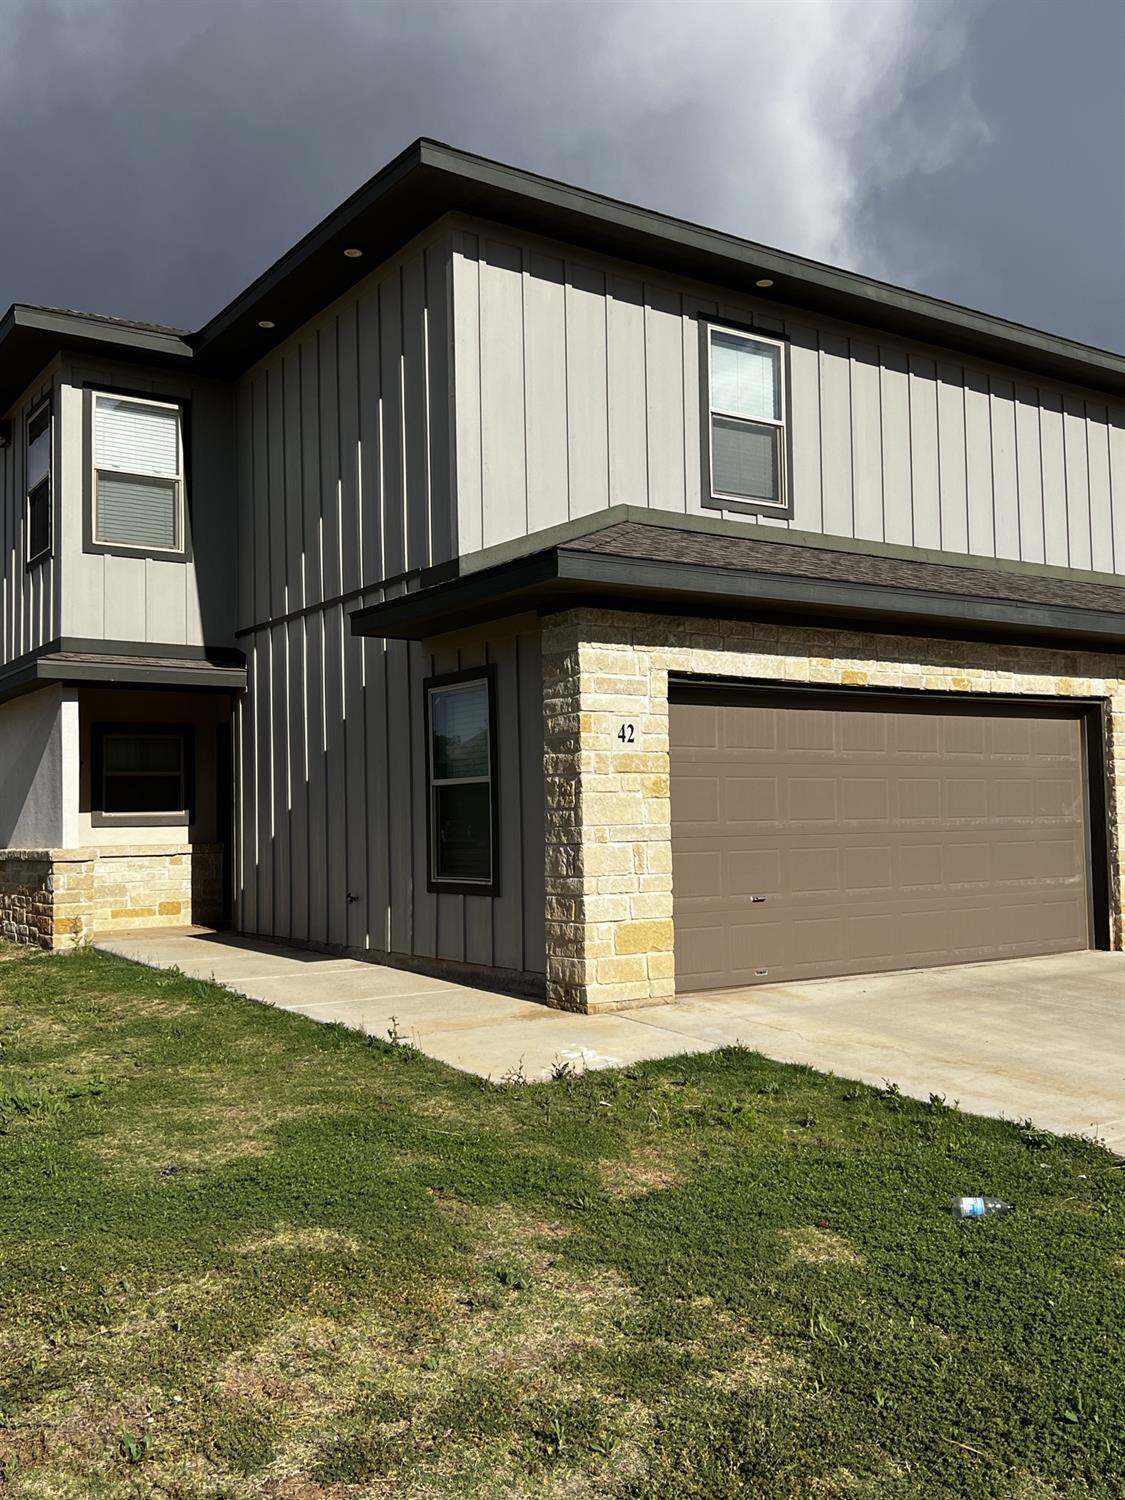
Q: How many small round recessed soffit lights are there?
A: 3